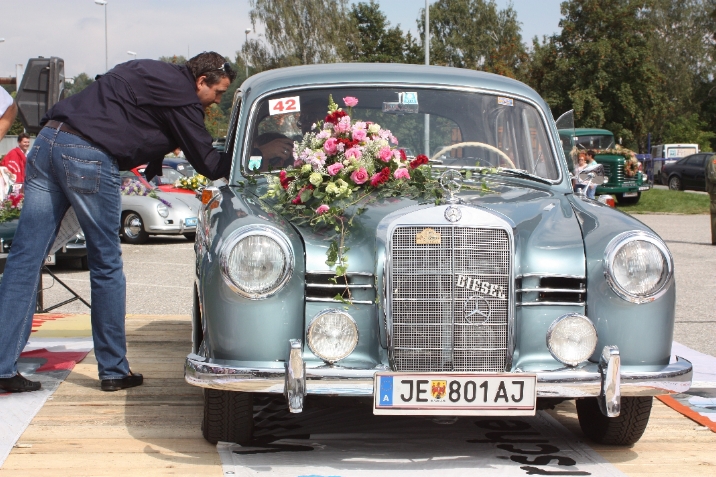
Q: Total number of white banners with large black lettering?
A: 1